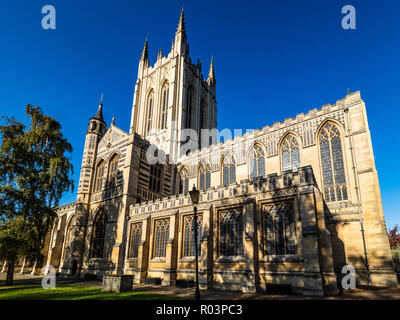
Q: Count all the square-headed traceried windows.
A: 5